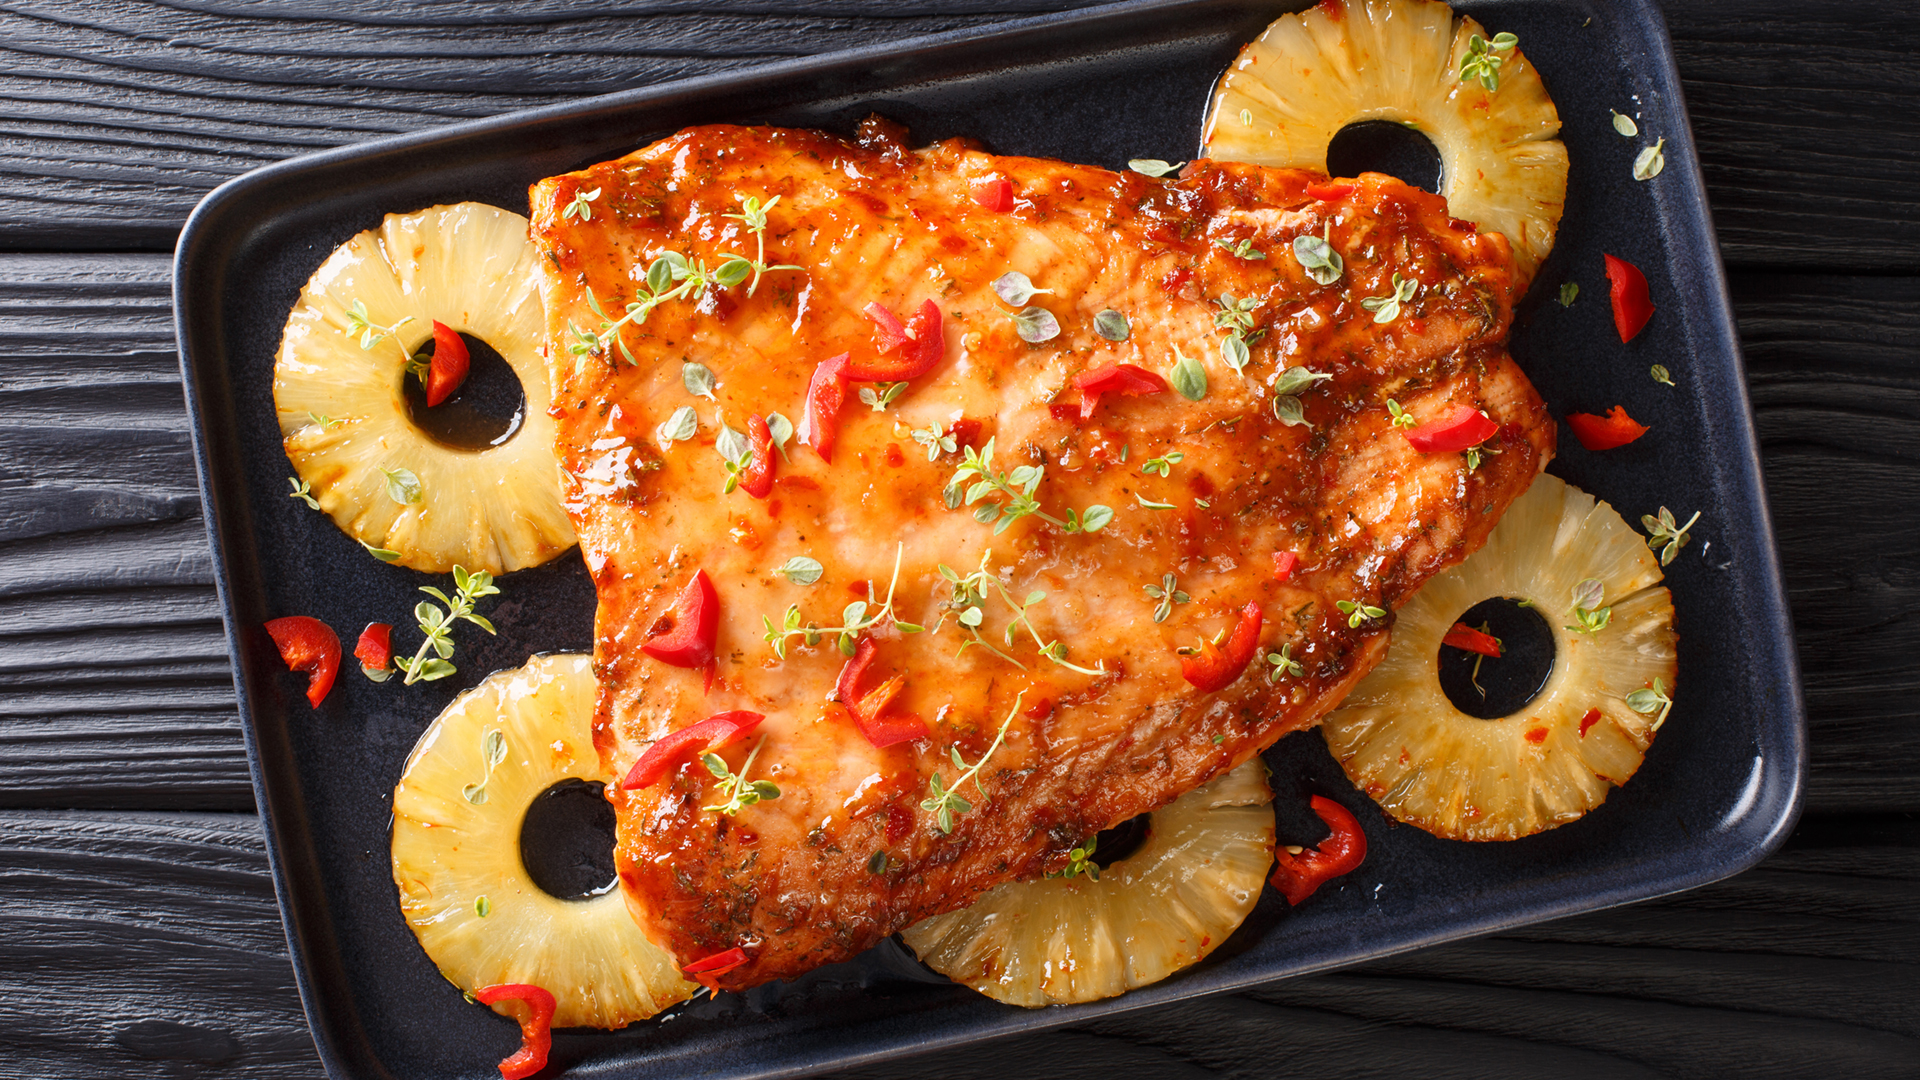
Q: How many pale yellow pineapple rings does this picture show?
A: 5